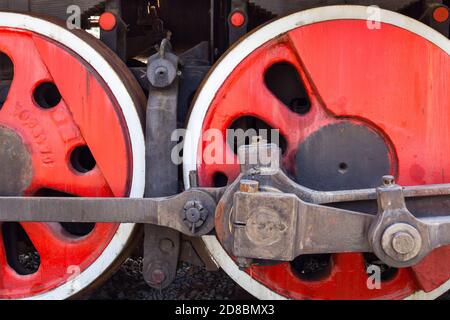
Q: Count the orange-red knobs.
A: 3